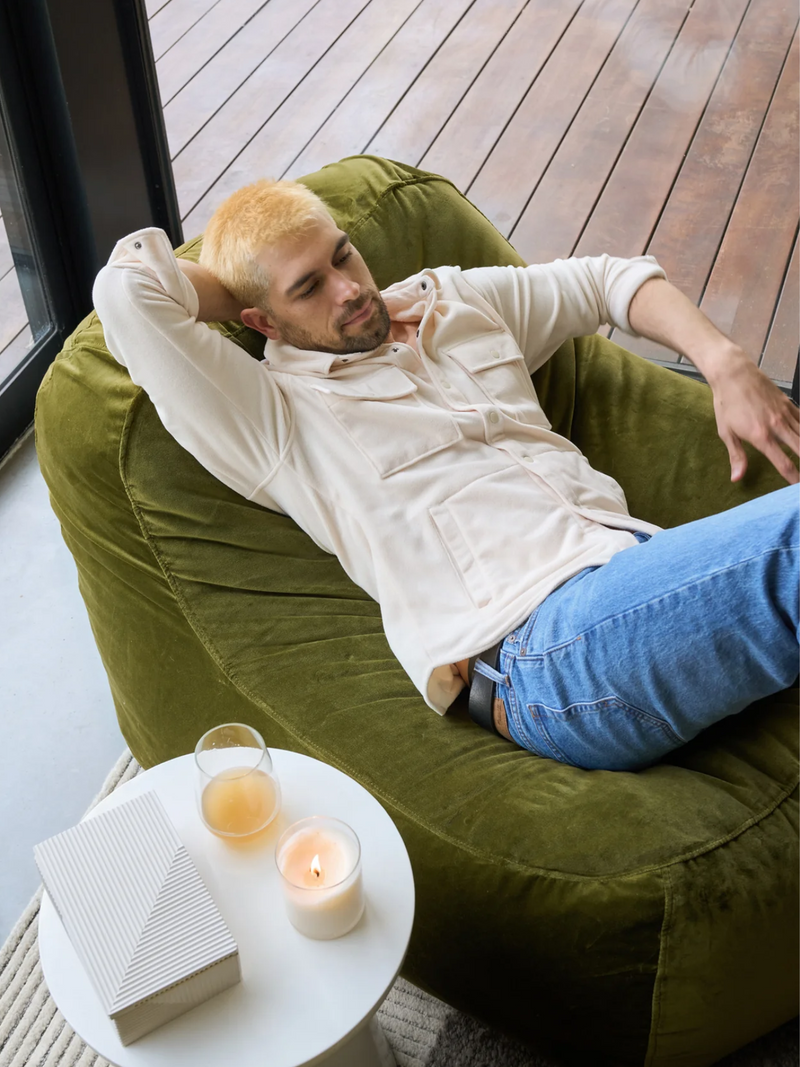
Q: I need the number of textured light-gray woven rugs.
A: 1